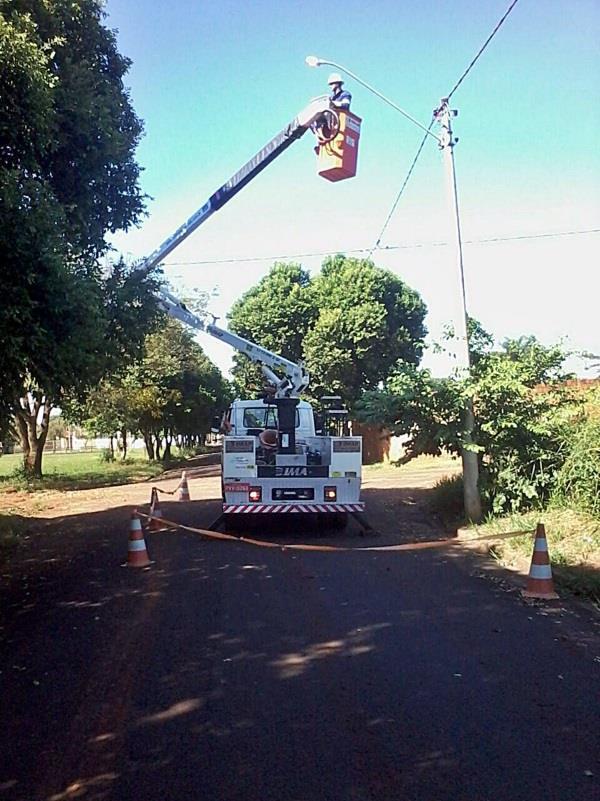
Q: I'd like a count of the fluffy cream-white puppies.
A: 0